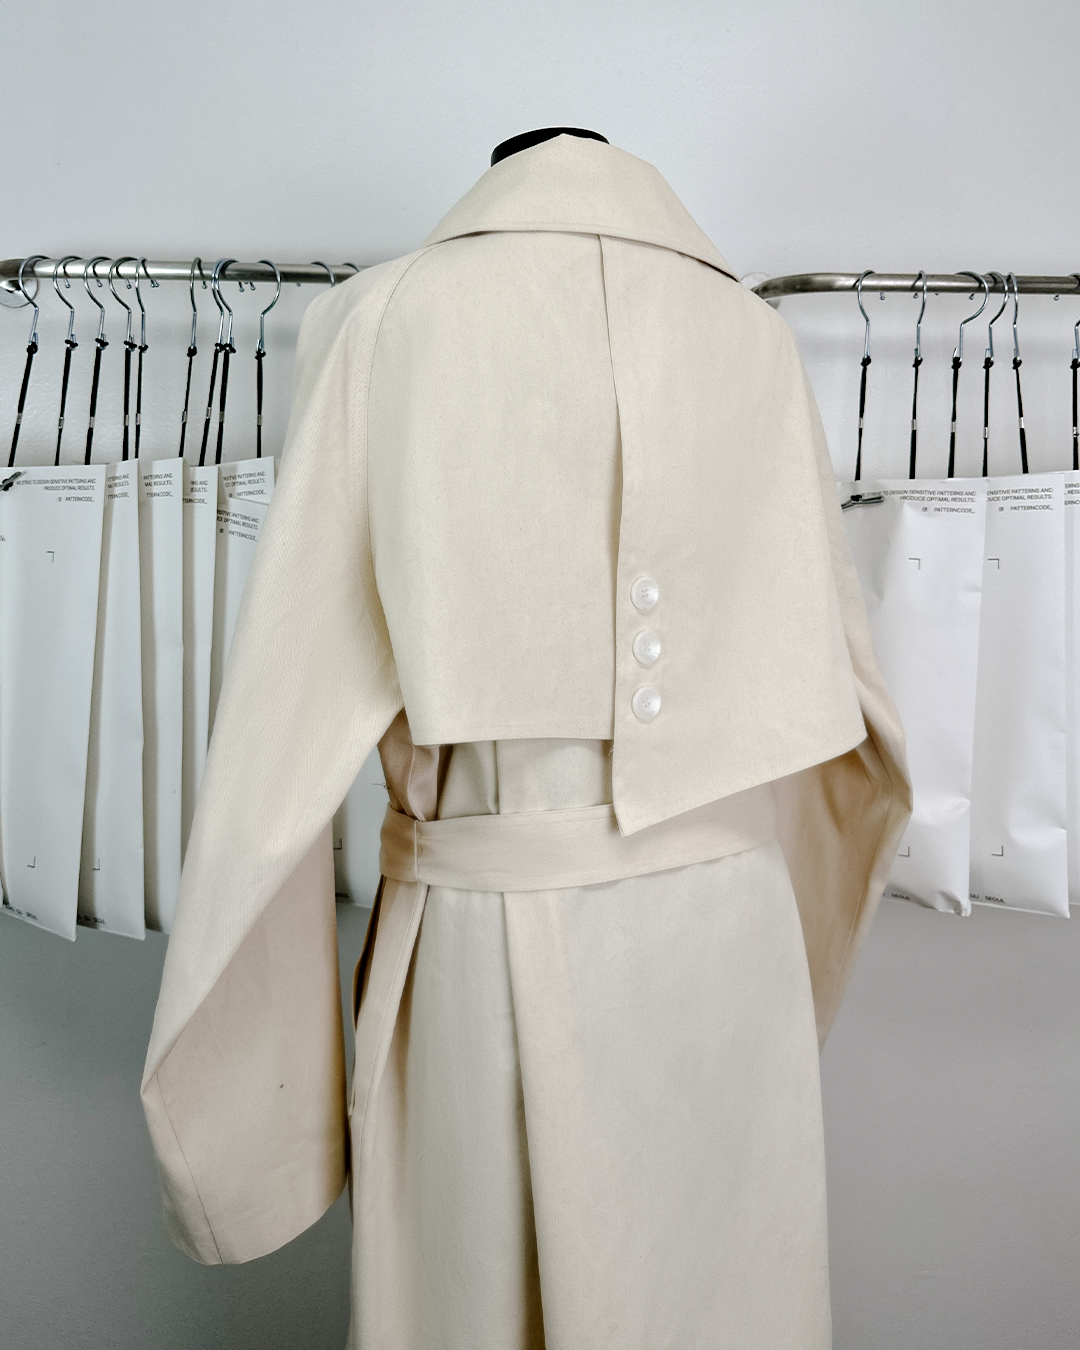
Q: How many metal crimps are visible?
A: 15